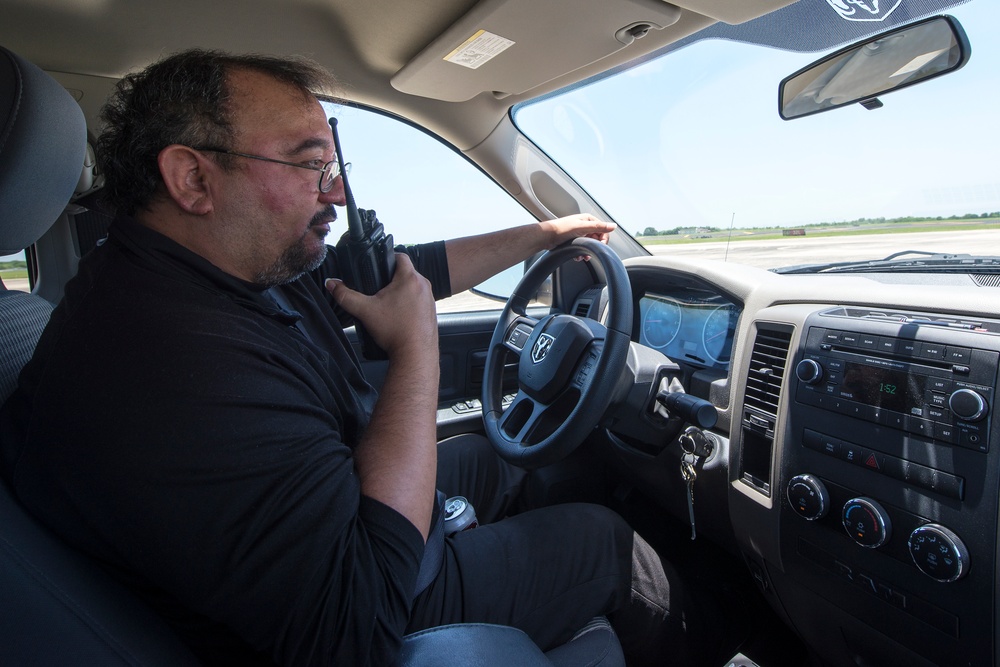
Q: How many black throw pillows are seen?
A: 0